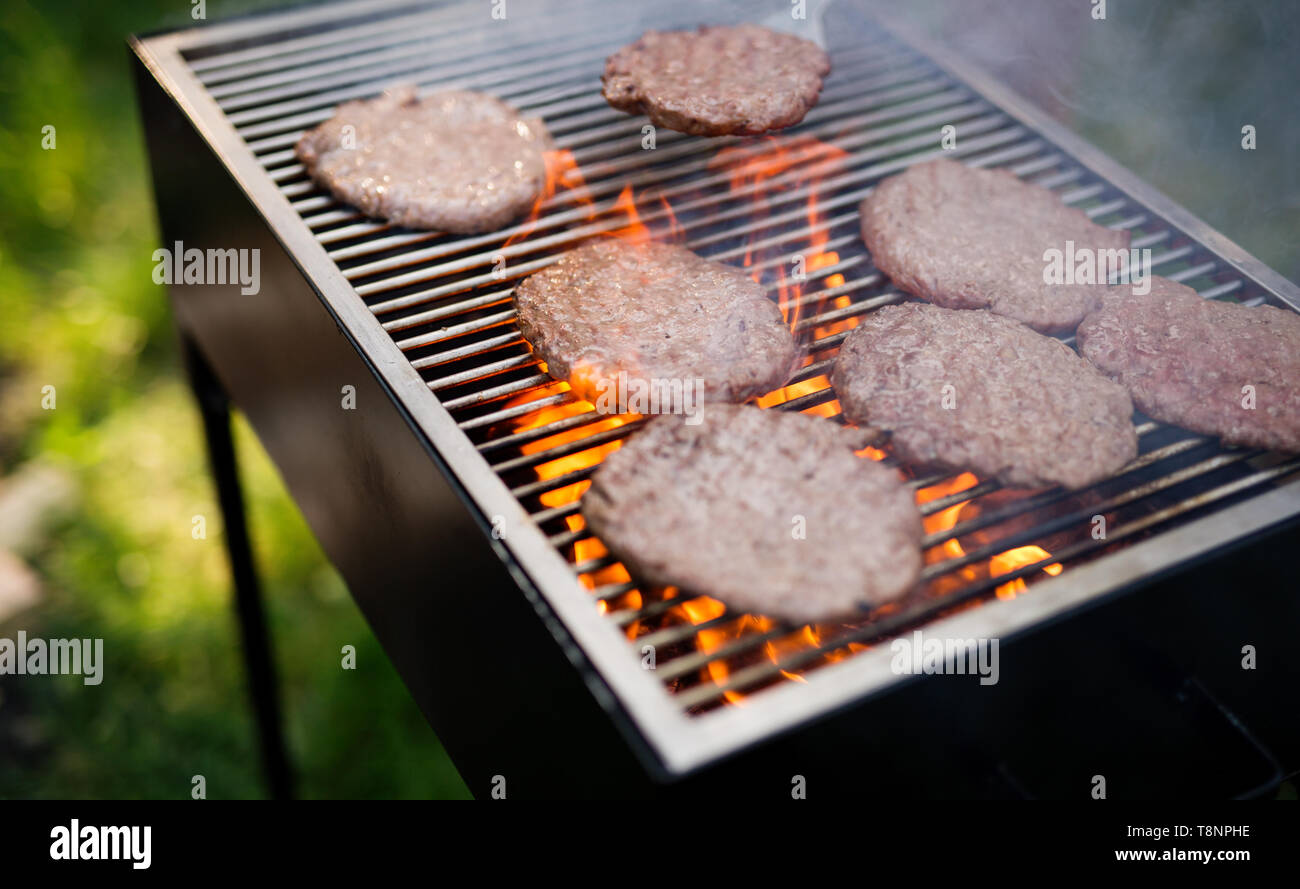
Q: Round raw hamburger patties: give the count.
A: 7